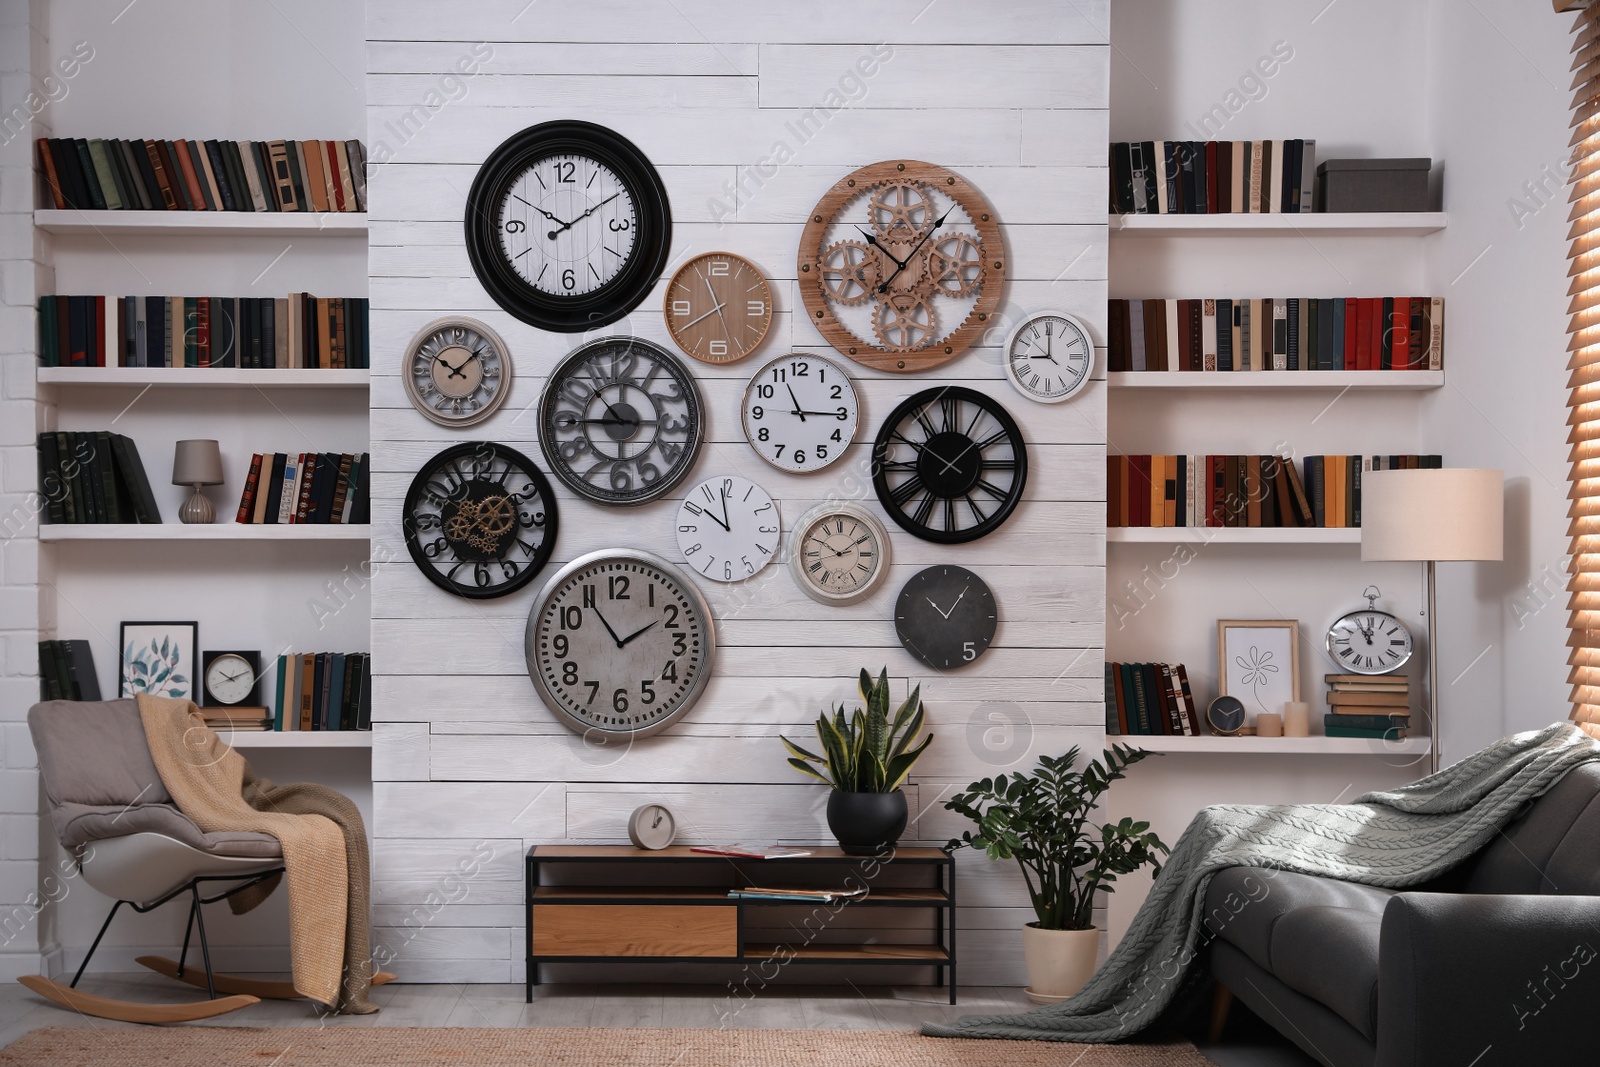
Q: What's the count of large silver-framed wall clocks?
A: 1